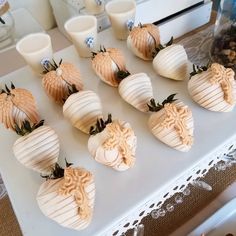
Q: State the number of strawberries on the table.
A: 12